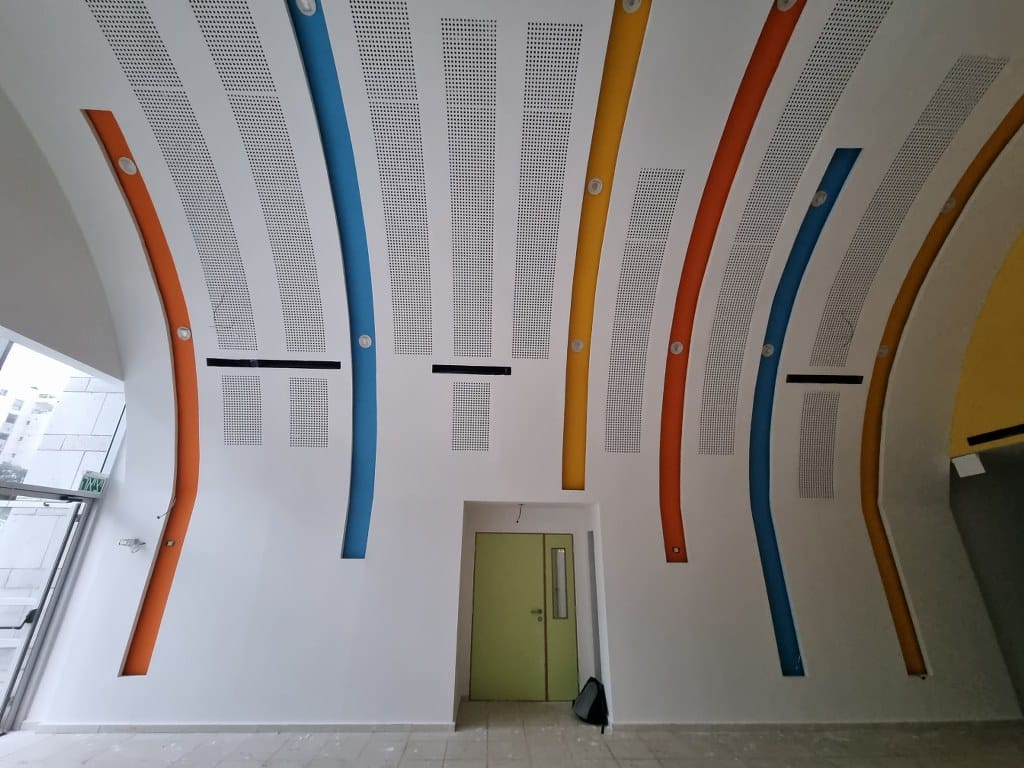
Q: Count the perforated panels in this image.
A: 12